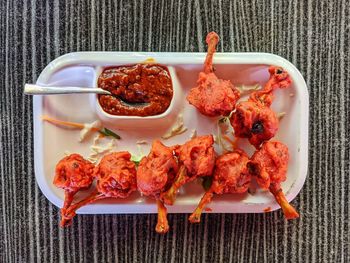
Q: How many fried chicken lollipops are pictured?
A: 8